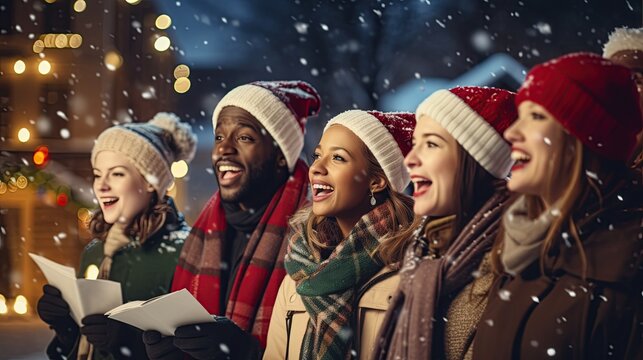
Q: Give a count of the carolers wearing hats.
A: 5